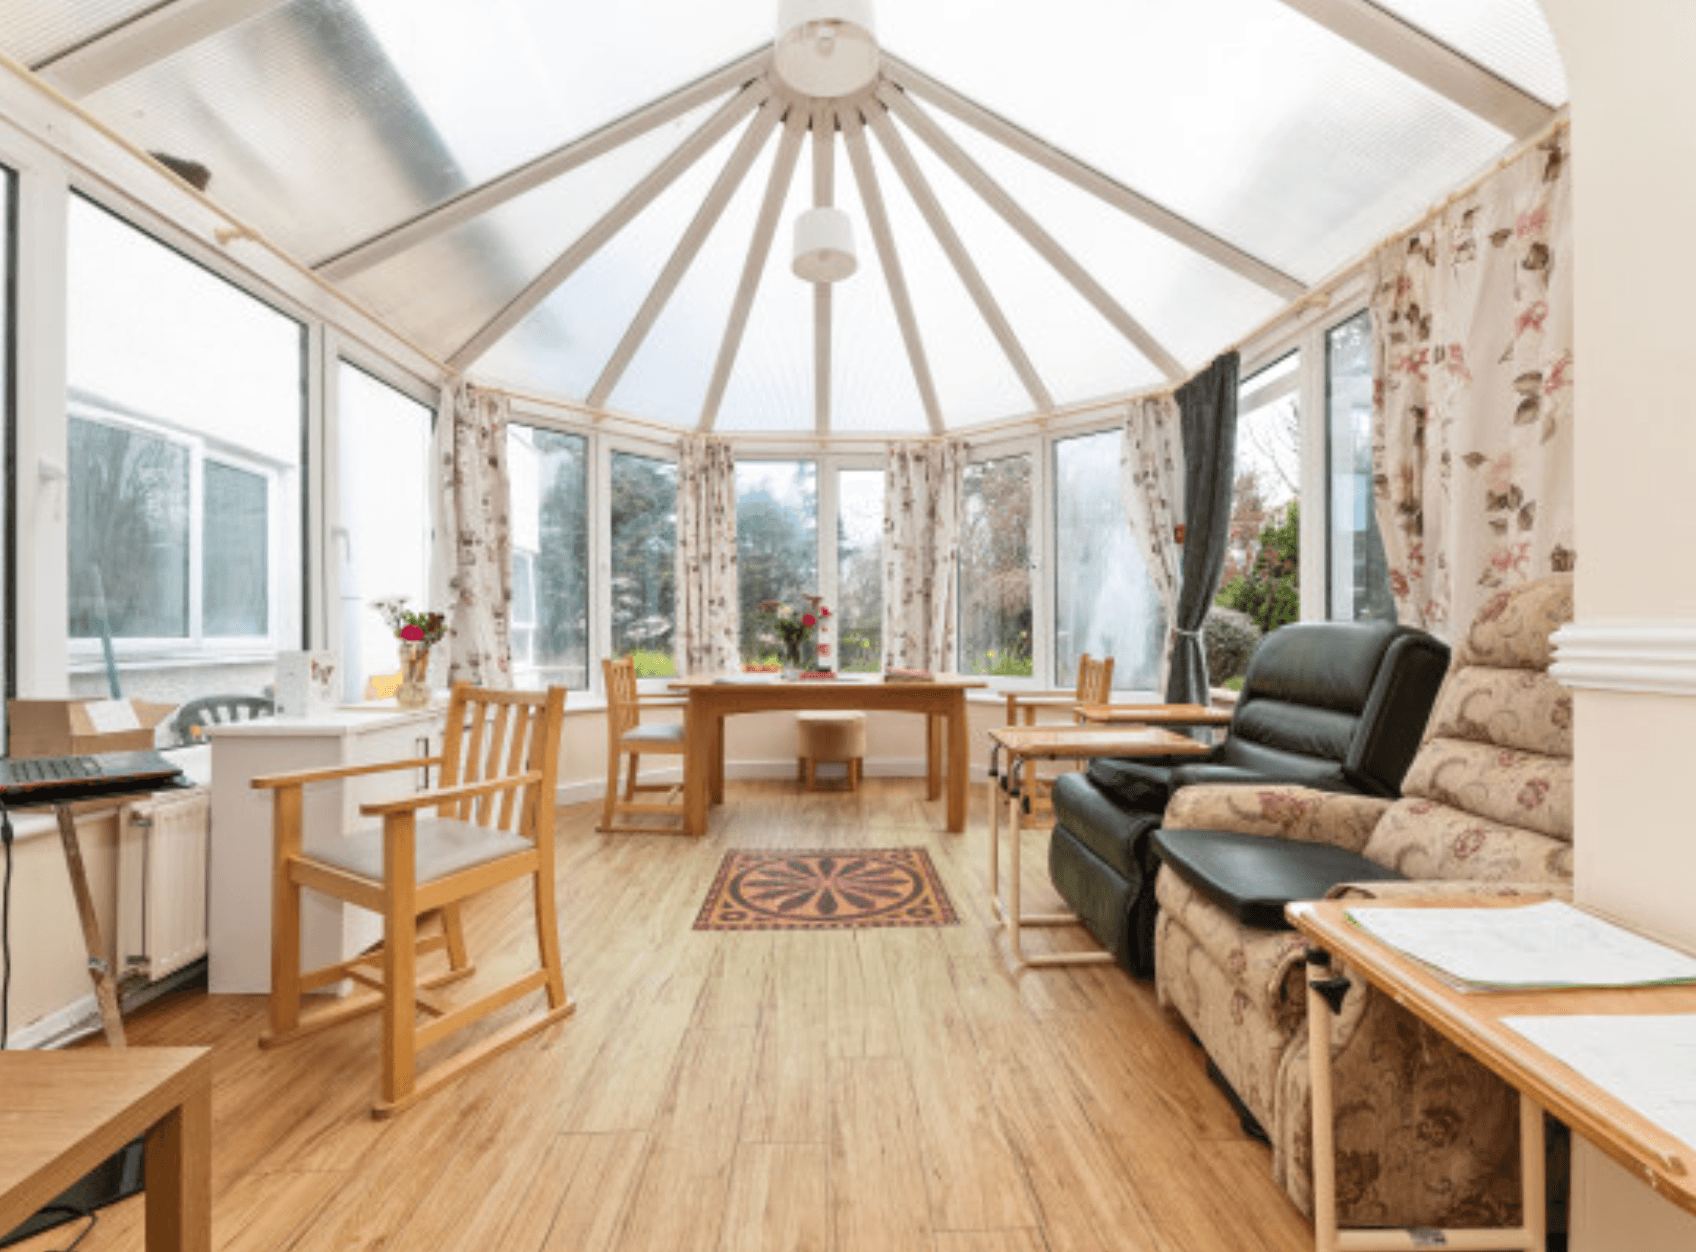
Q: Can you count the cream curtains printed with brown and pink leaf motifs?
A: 5